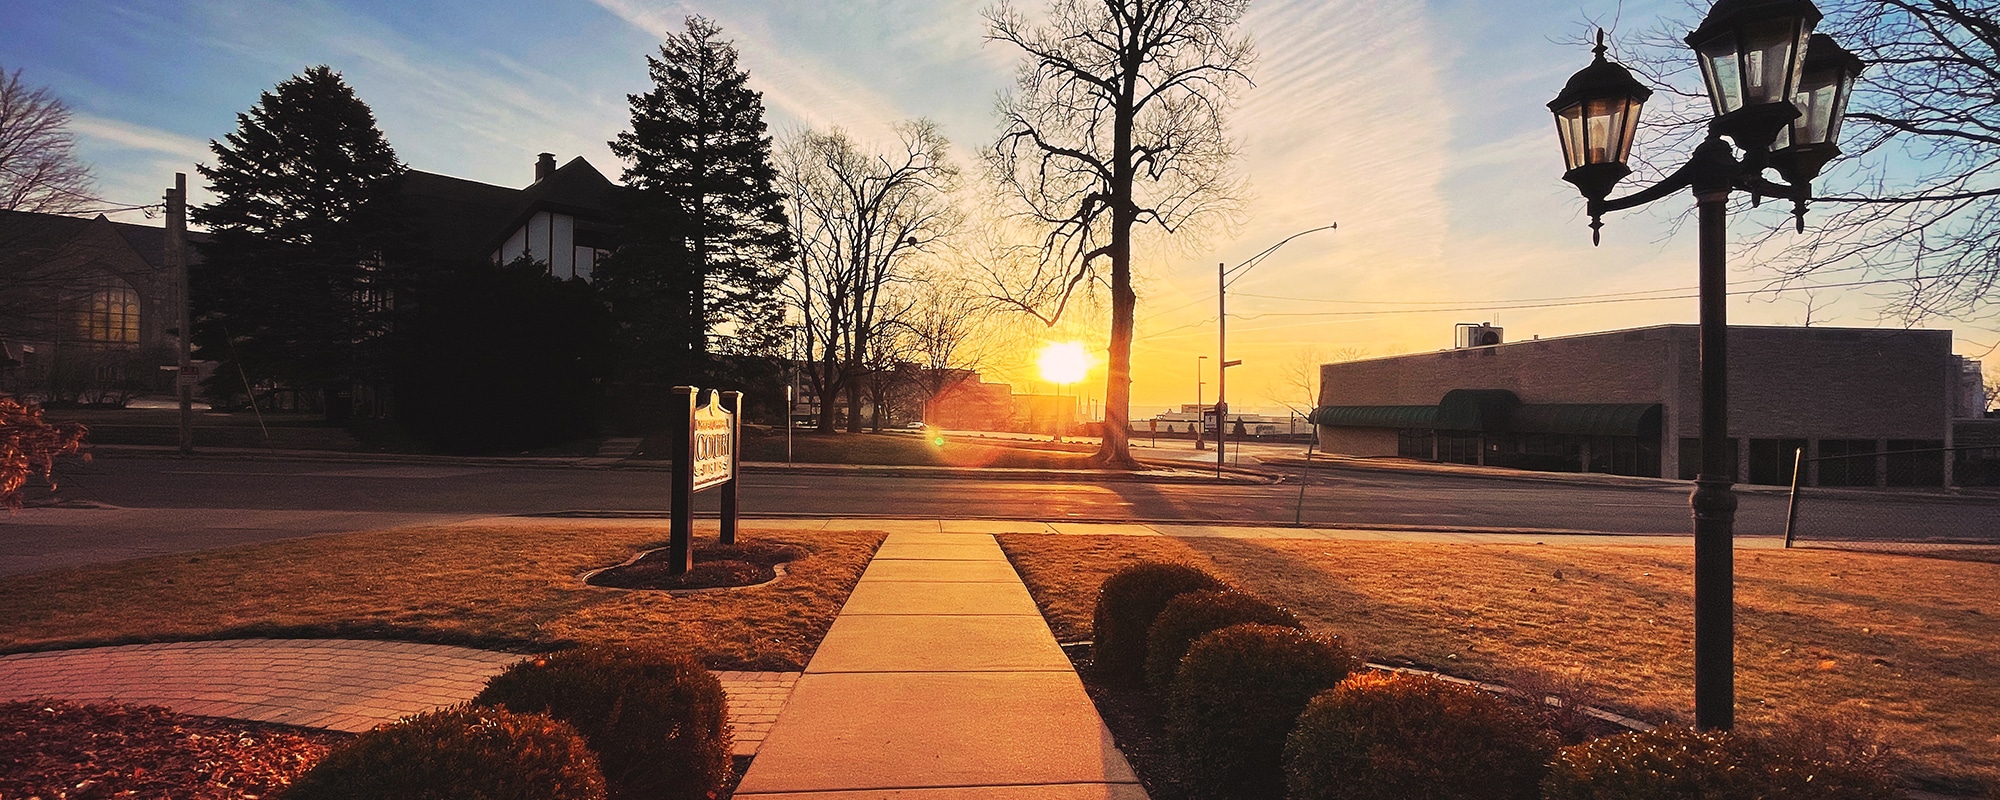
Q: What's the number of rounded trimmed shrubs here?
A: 7